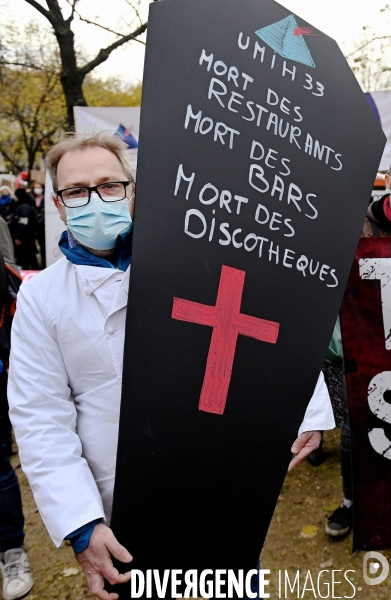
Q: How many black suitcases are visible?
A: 0